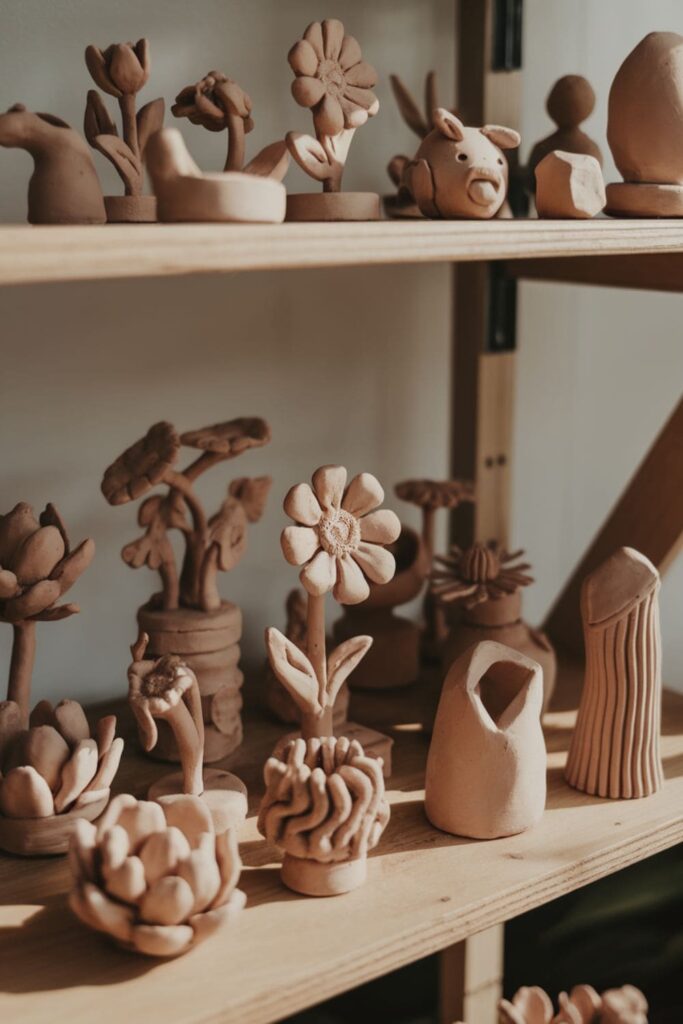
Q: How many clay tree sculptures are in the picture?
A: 0